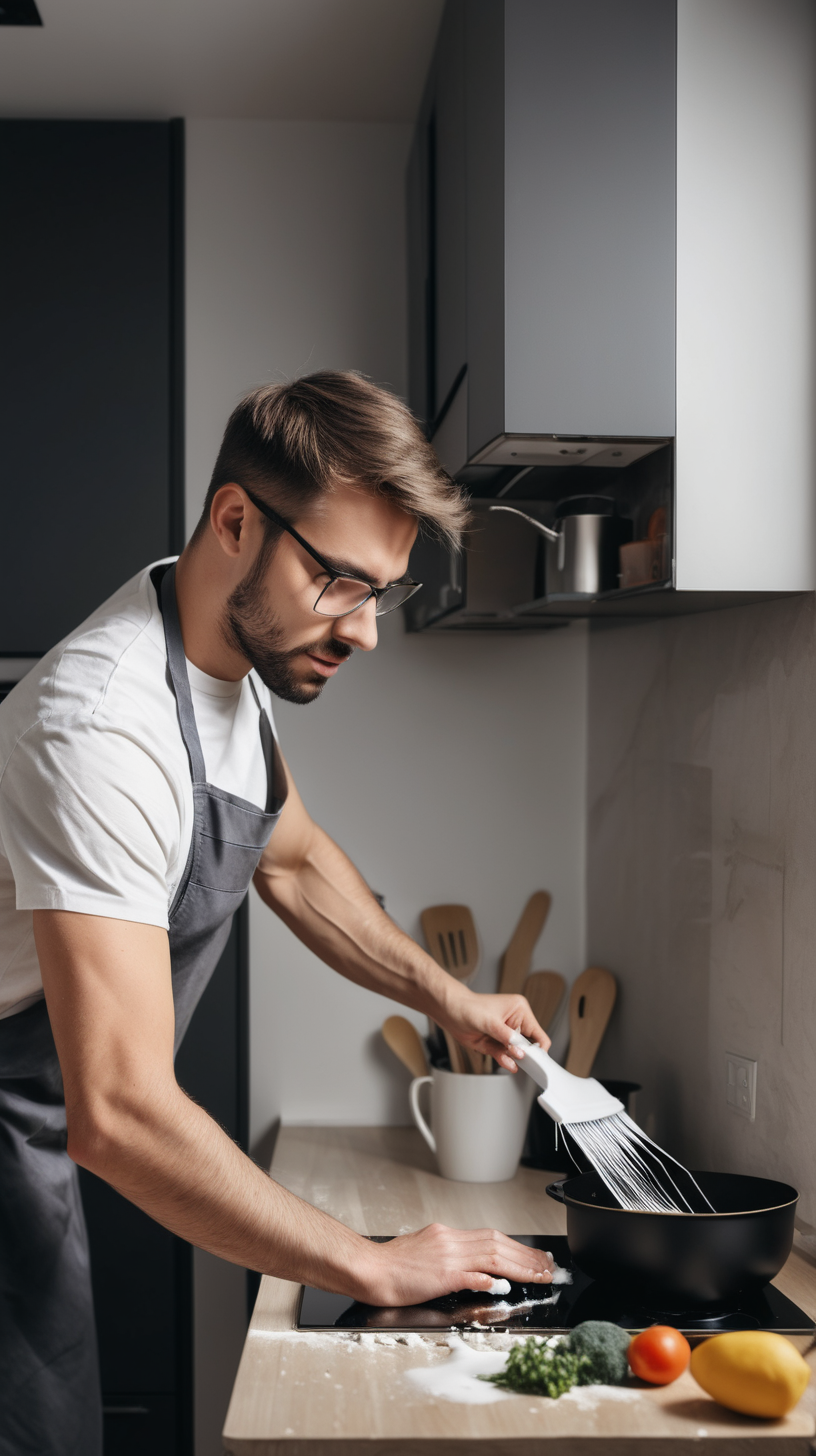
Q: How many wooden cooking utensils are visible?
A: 5